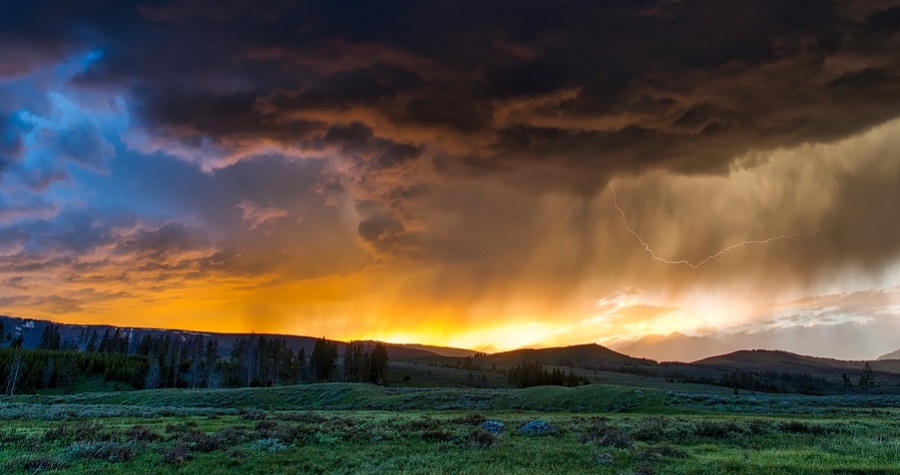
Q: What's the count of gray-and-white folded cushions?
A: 0